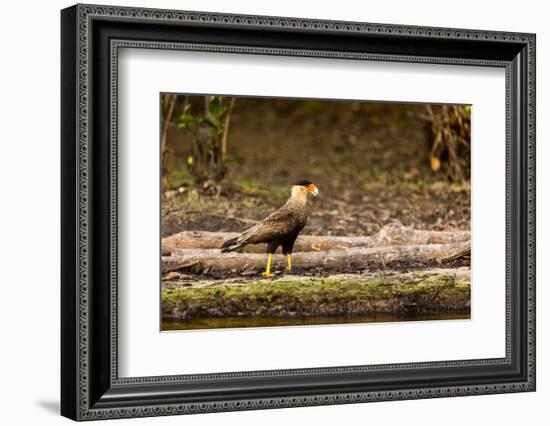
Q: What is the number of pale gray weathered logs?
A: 2